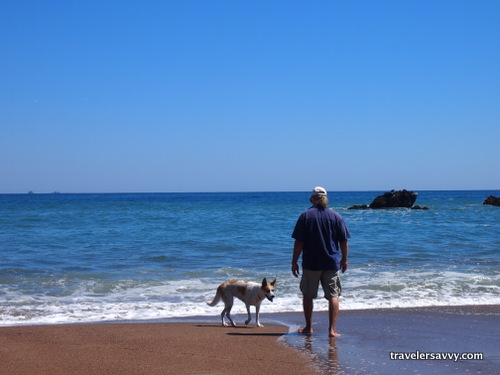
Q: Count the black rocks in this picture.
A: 2